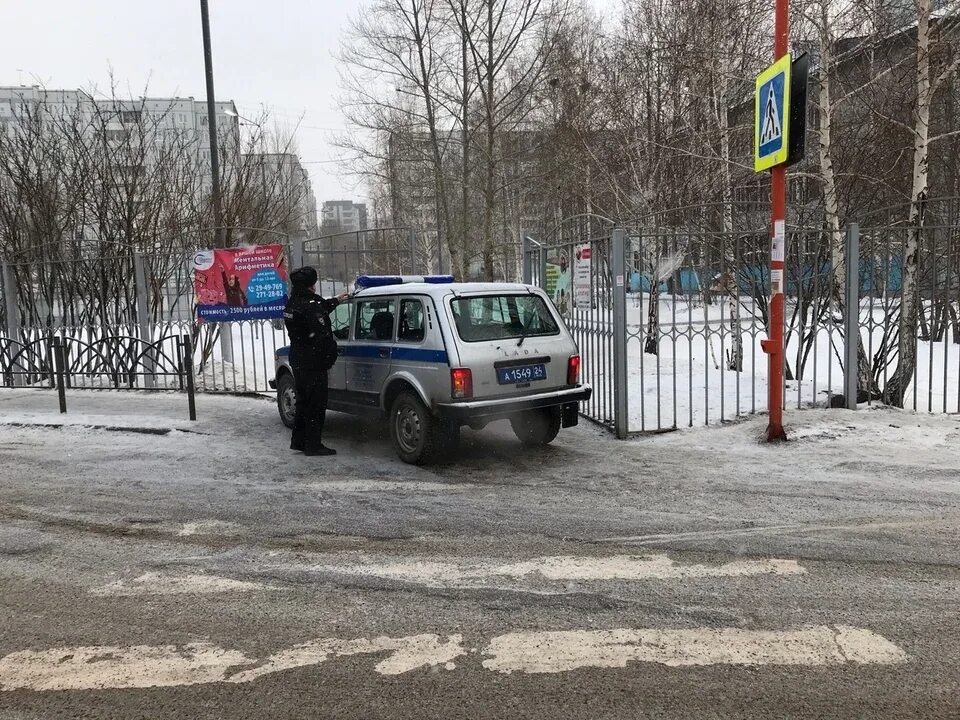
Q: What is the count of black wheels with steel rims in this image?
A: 2